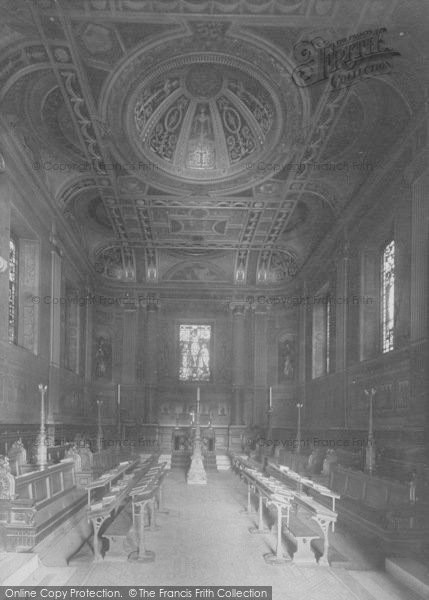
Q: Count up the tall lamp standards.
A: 4